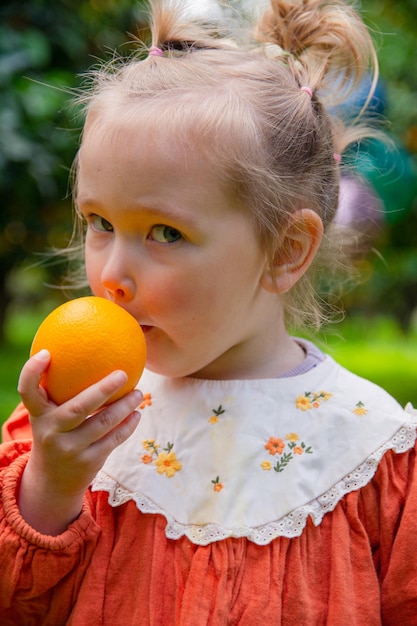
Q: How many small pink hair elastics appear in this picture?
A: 3